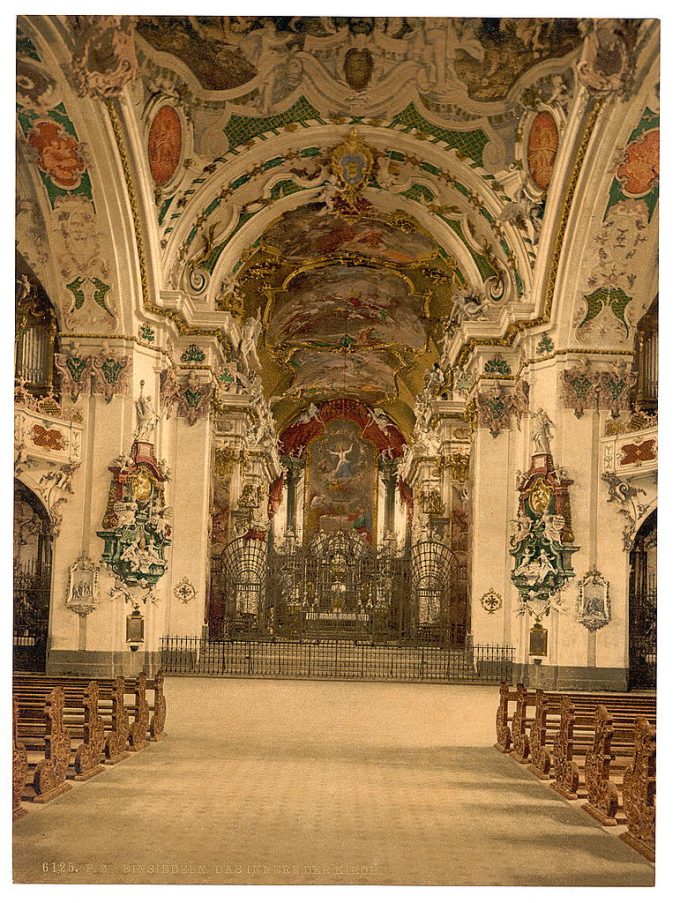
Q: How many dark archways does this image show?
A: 2